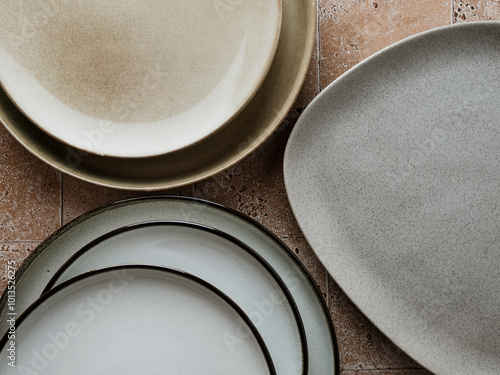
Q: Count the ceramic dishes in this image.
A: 6